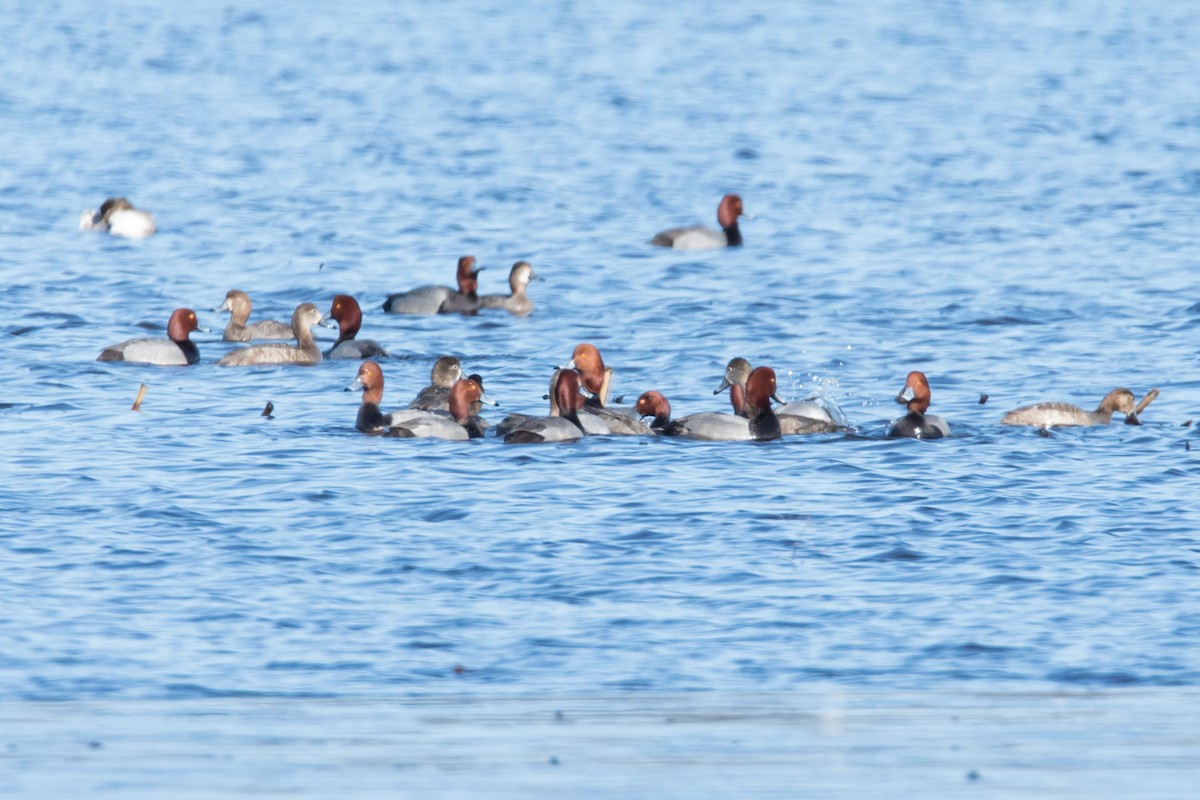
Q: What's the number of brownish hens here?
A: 6